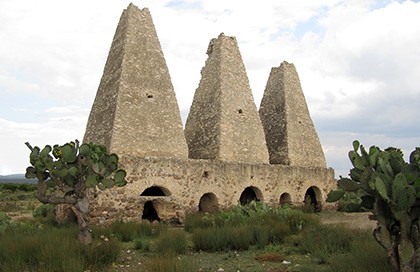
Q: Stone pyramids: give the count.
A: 3